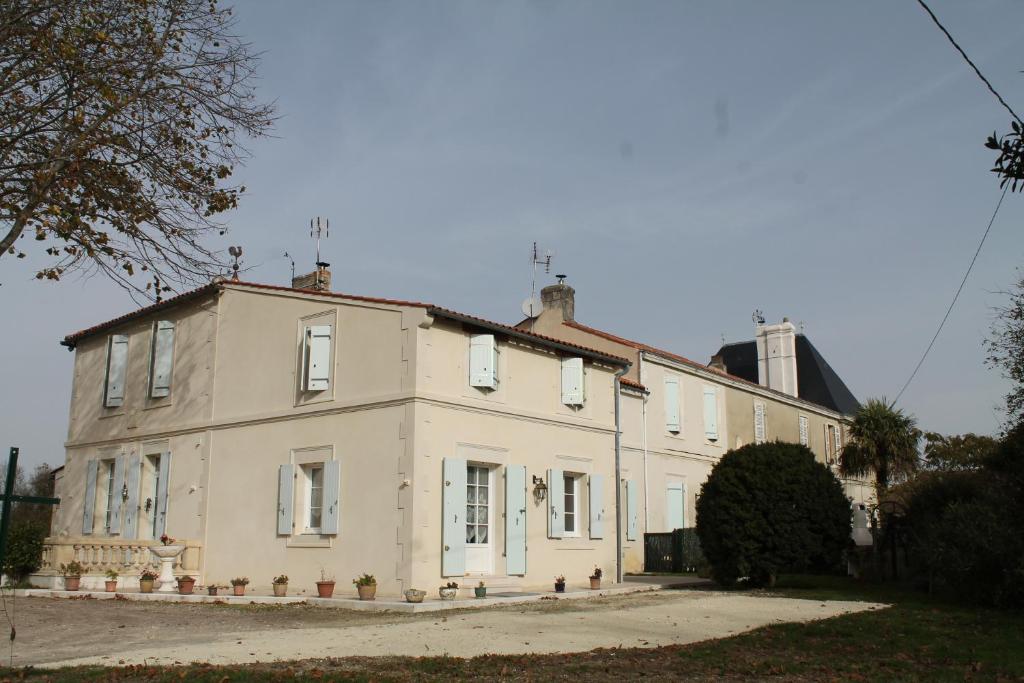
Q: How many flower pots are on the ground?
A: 14